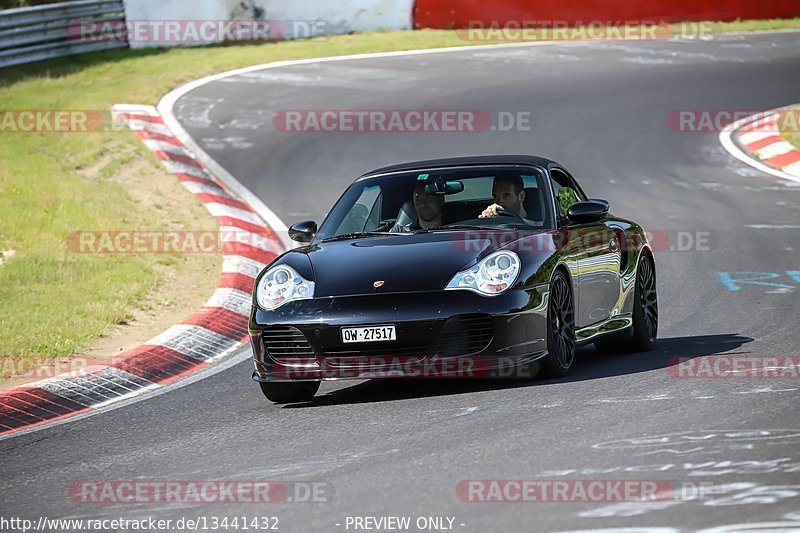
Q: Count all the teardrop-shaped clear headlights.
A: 2